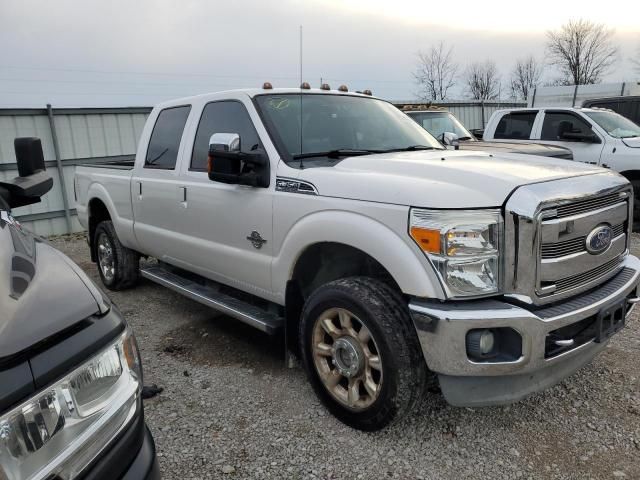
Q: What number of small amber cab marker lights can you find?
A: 5